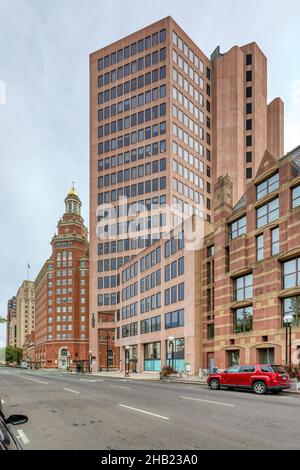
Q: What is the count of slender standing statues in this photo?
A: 0